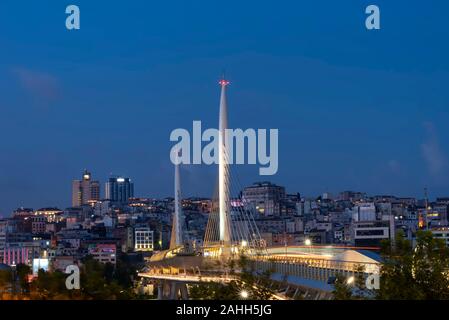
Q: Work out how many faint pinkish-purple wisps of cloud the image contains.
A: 2